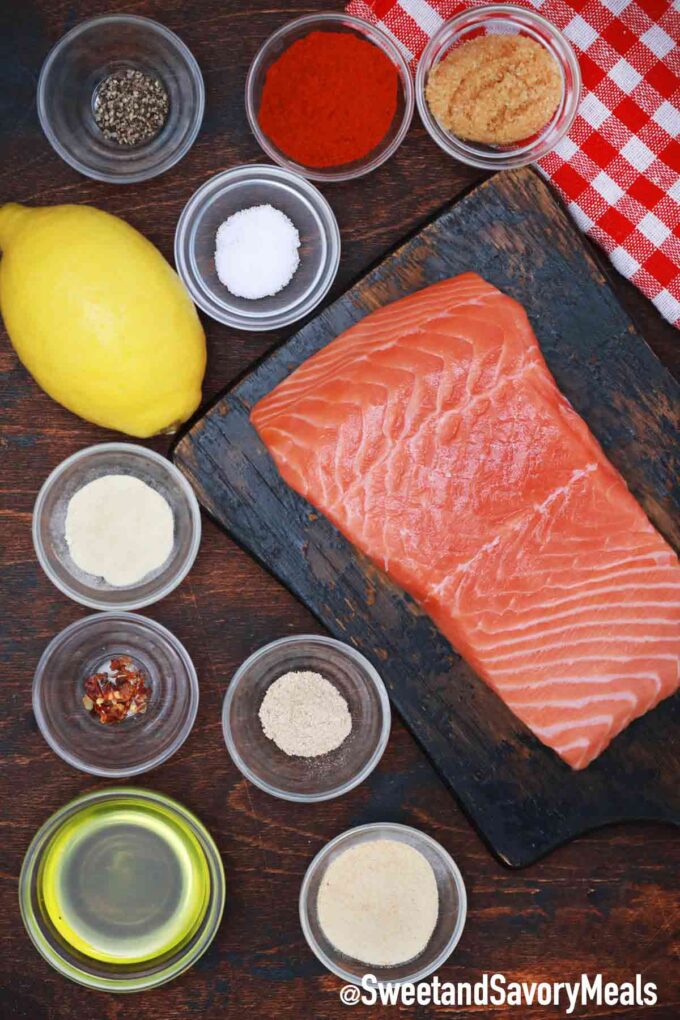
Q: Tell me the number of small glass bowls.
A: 9